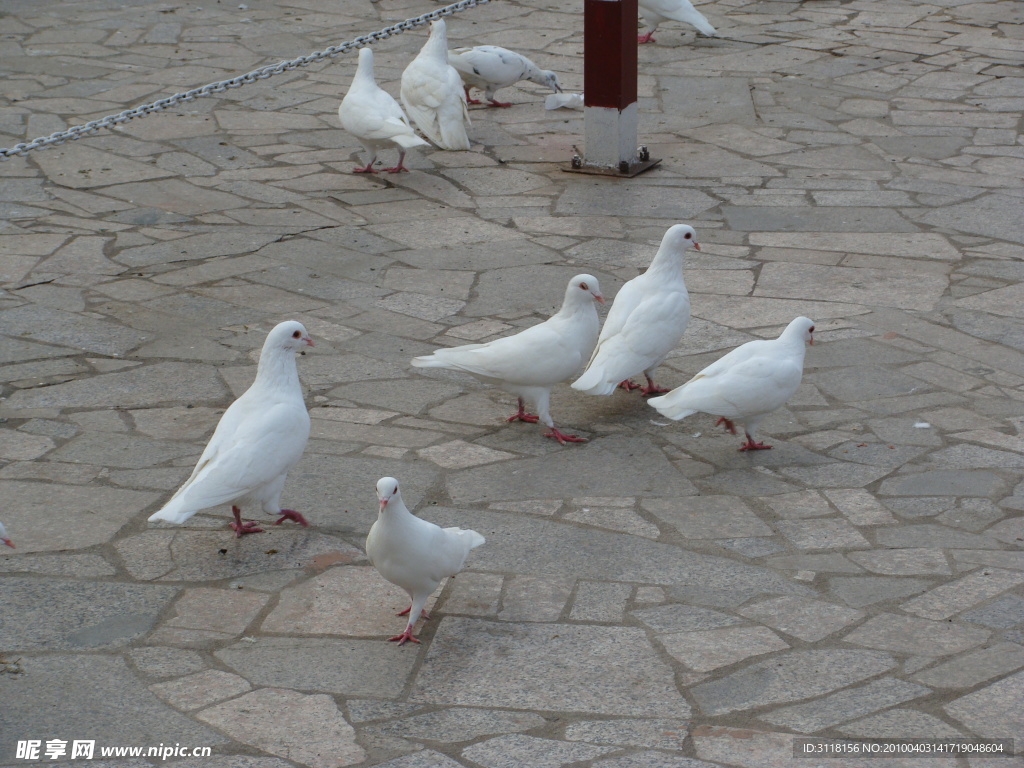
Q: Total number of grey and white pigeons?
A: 1